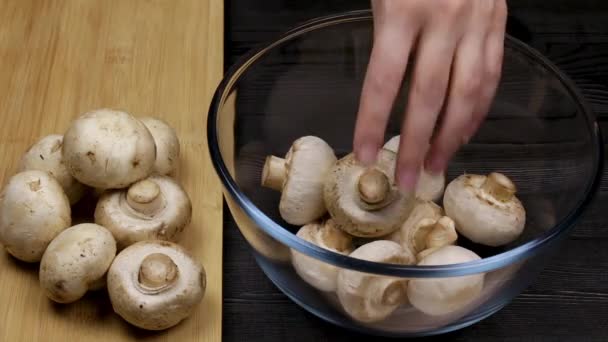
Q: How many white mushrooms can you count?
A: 15